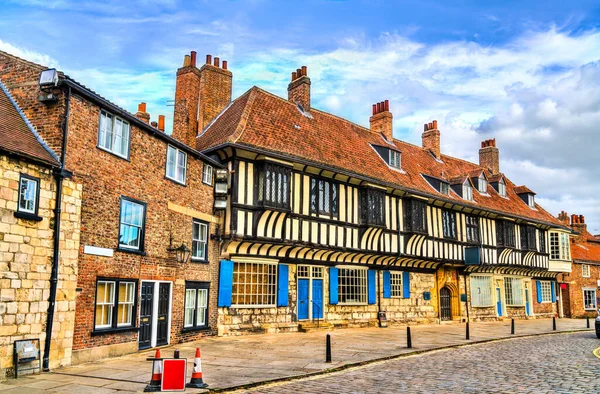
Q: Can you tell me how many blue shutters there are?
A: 8